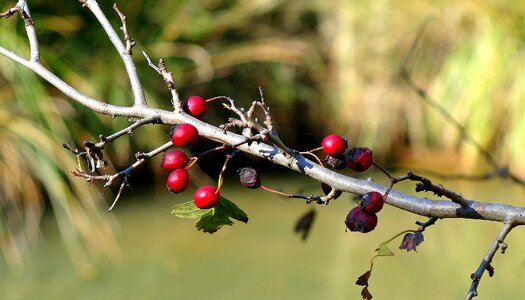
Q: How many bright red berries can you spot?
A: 6